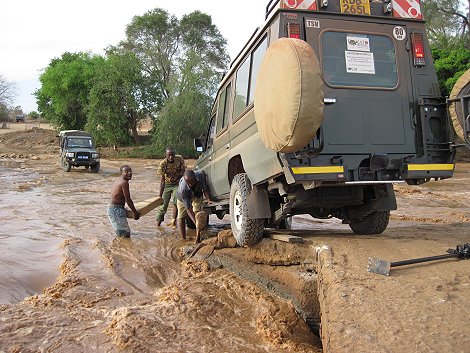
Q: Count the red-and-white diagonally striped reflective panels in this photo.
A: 2